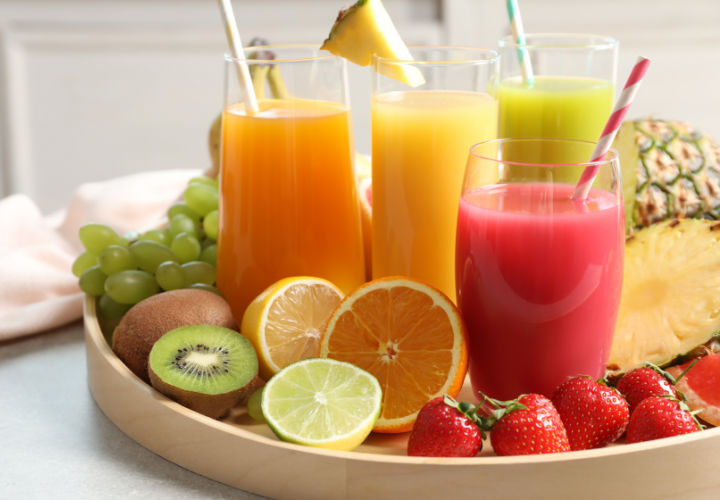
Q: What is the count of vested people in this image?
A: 0